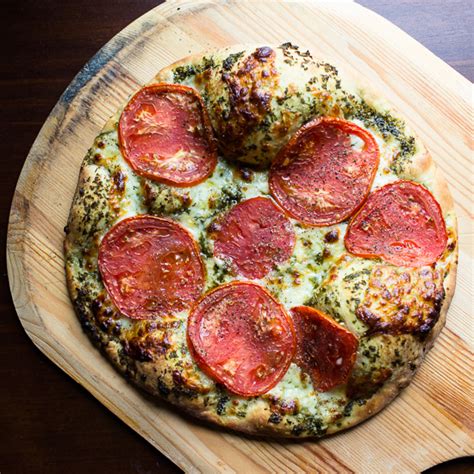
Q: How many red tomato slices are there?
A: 7